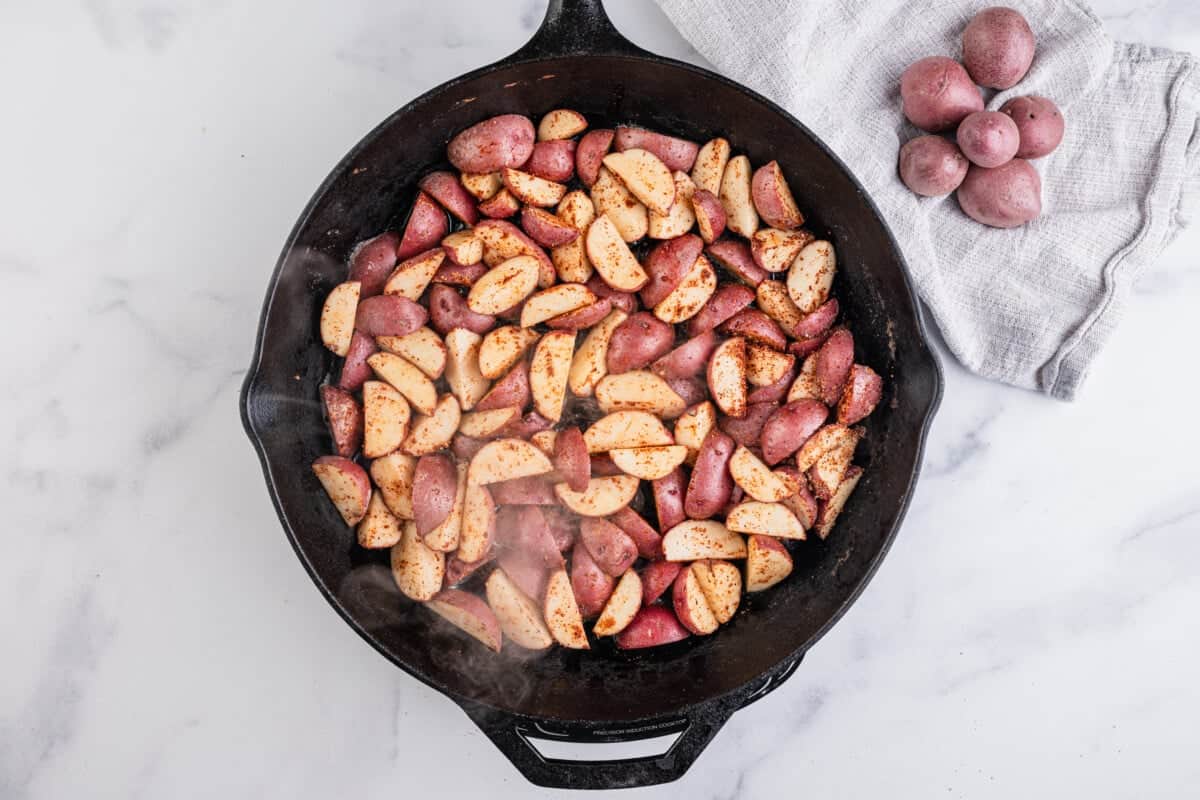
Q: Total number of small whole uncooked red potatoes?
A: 6